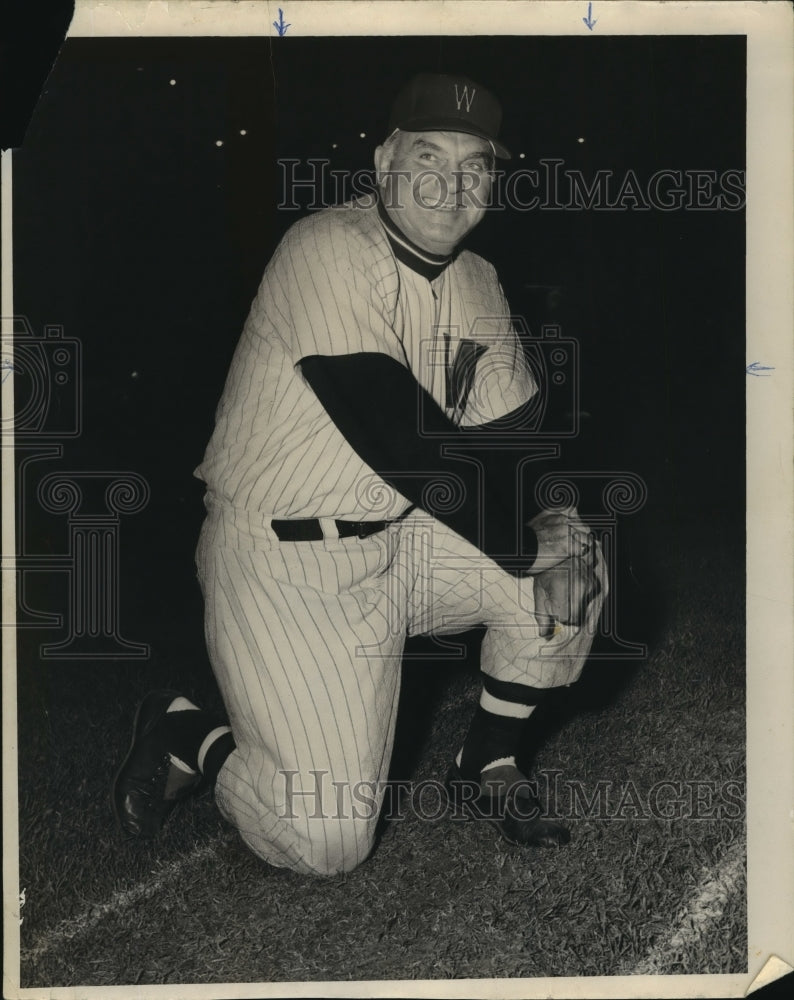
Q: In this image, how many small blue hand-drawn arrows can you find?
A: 4